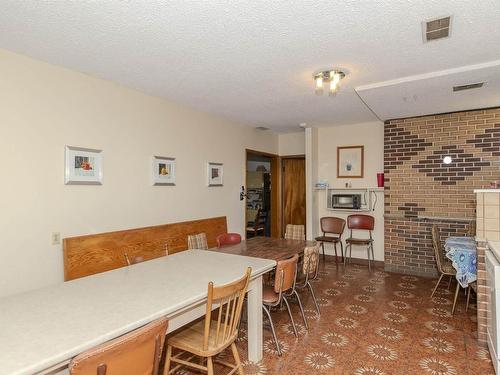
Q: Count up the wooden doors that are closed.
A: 1